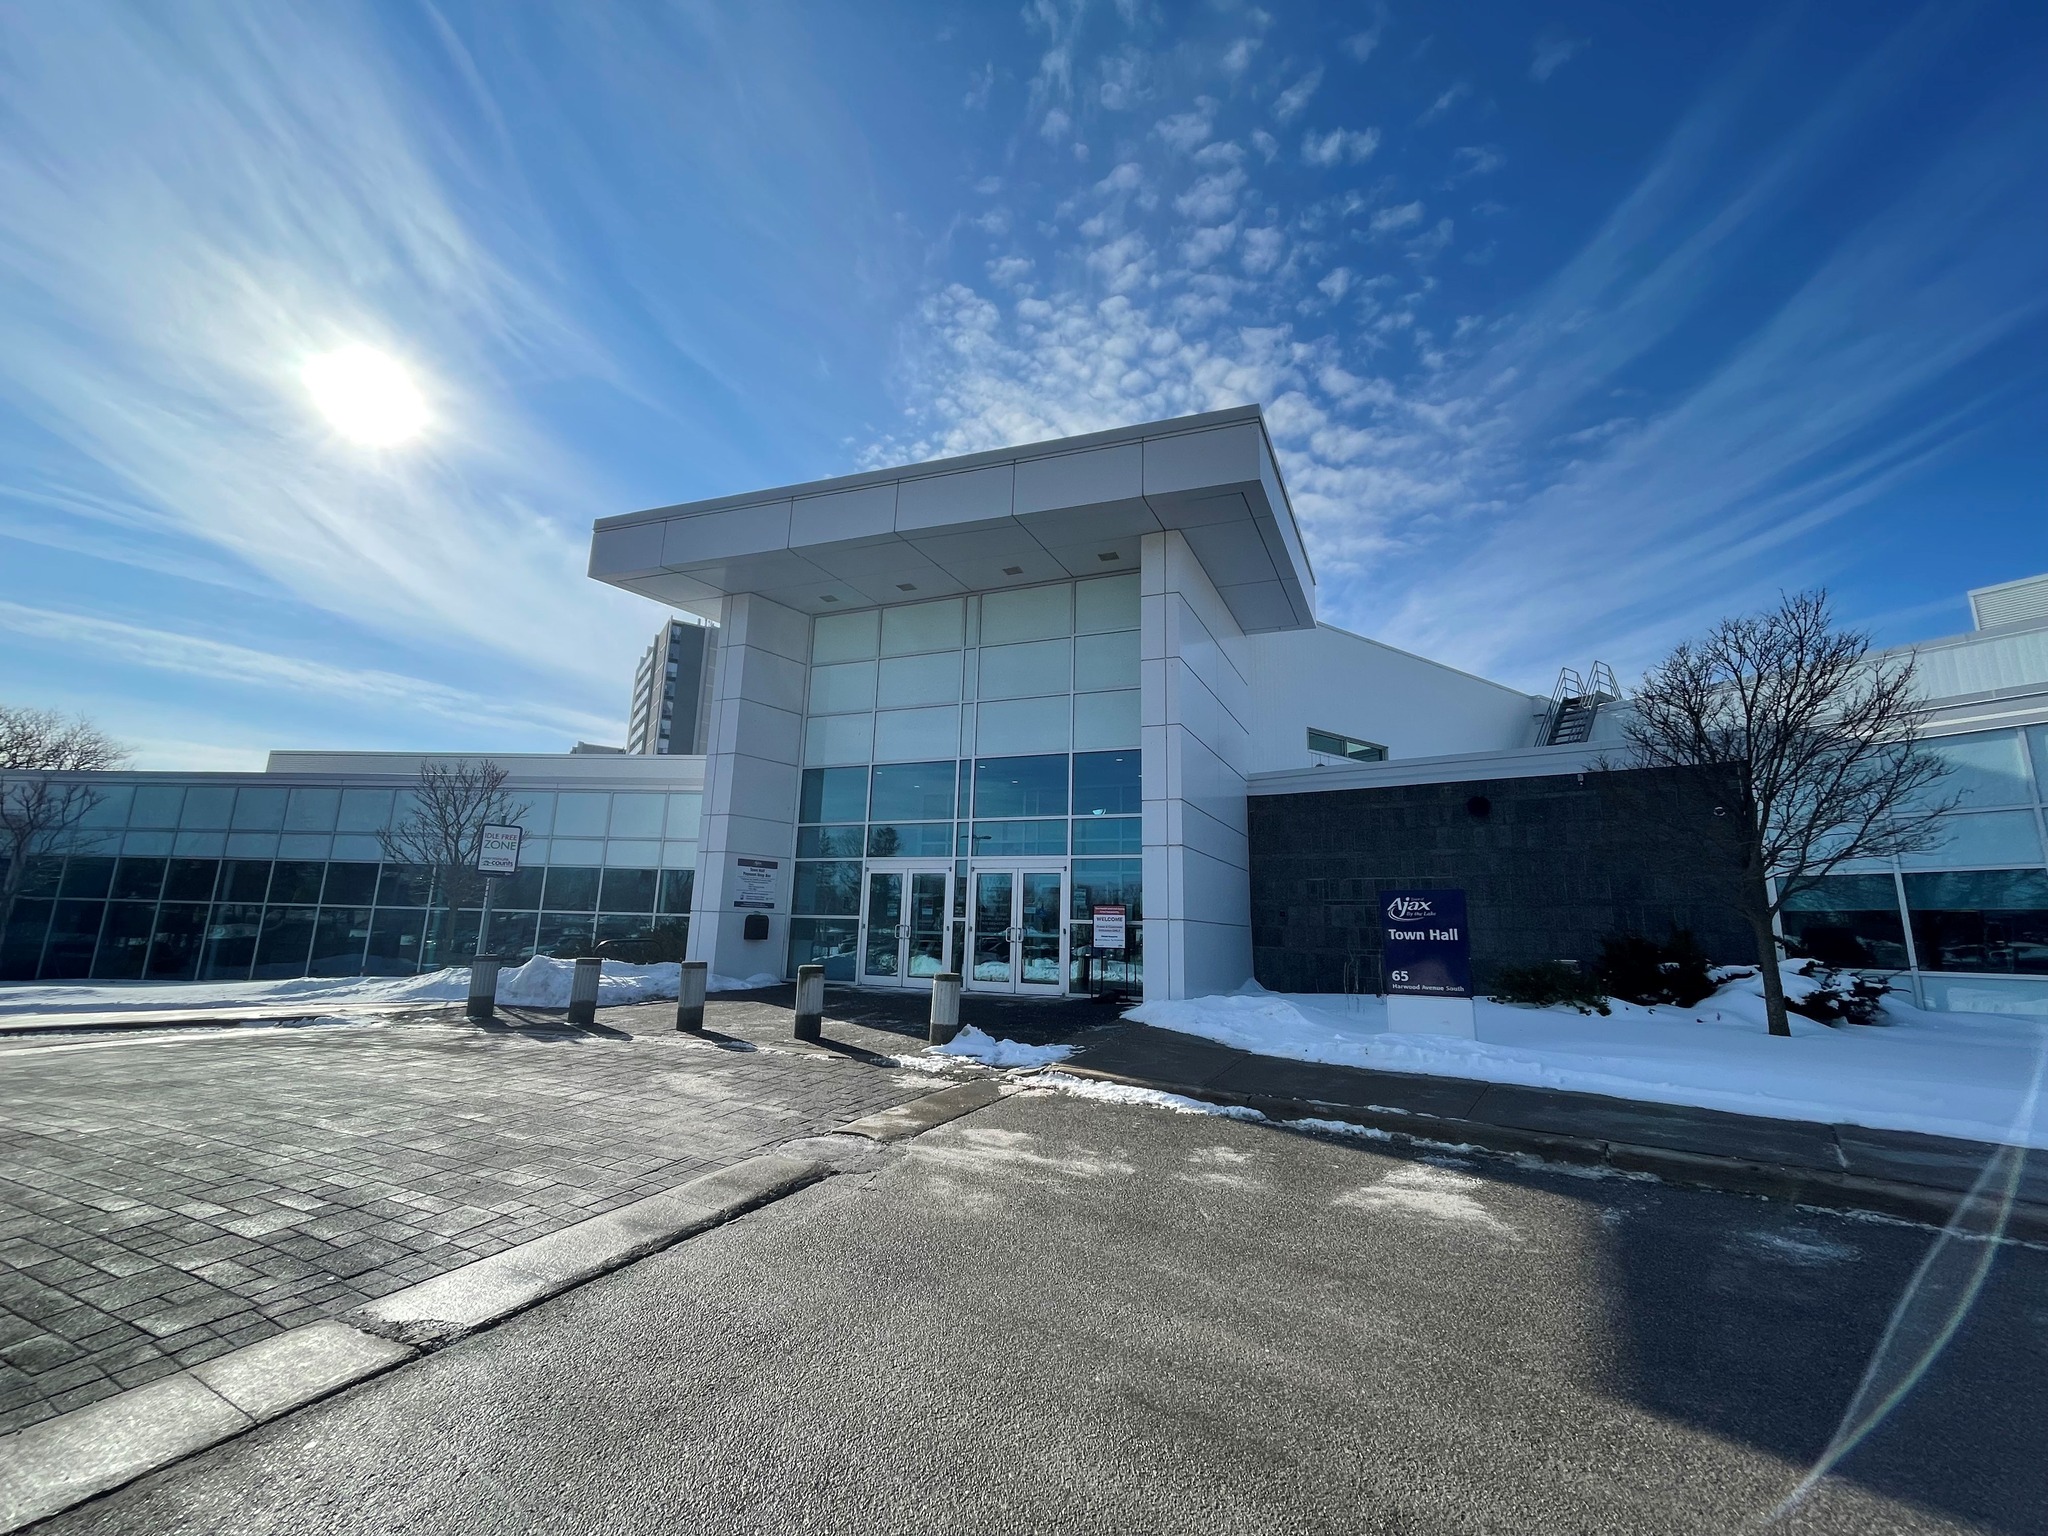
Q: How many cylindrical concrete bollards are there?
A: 5